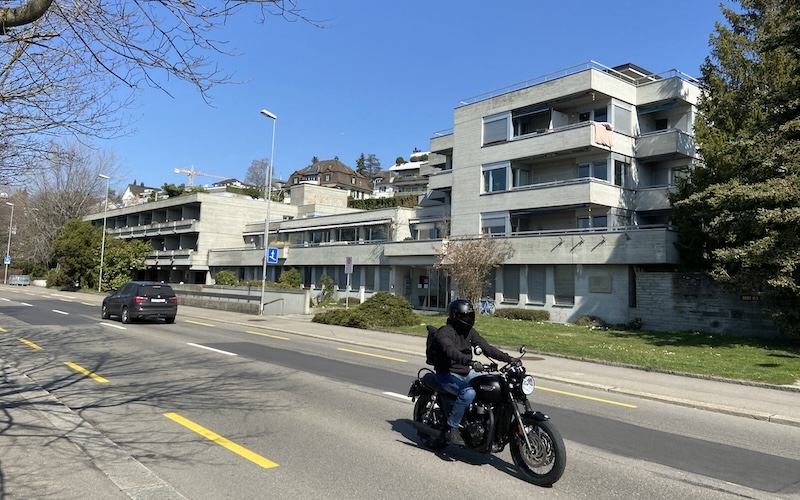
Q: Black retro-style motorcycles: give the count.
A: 1